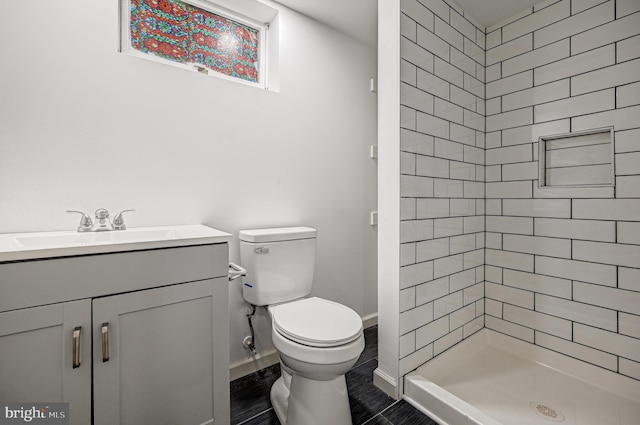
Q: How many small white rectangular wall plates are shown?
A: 3